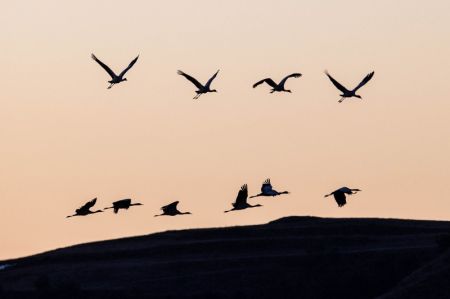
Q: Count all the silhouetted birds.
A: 10